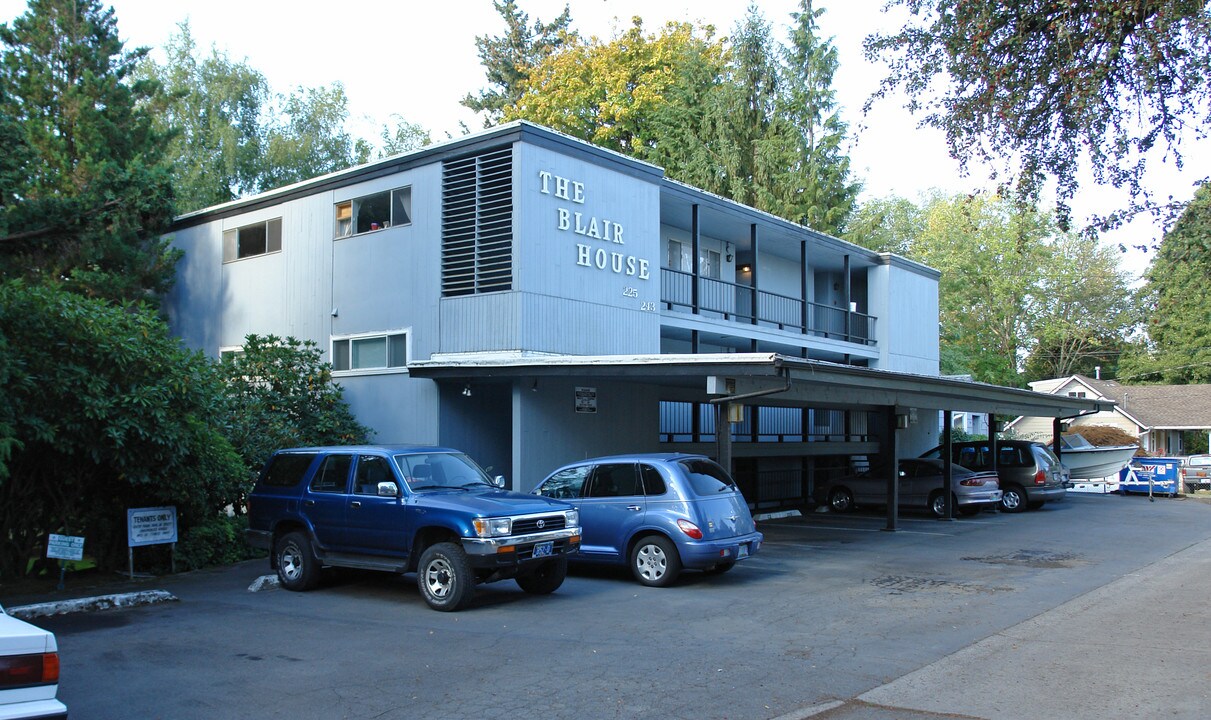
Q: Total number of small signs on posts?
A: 2